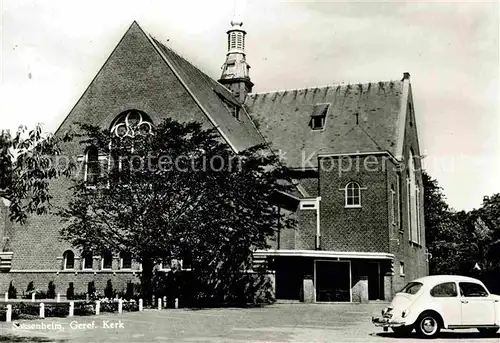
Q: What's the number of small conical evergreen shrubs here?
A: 7